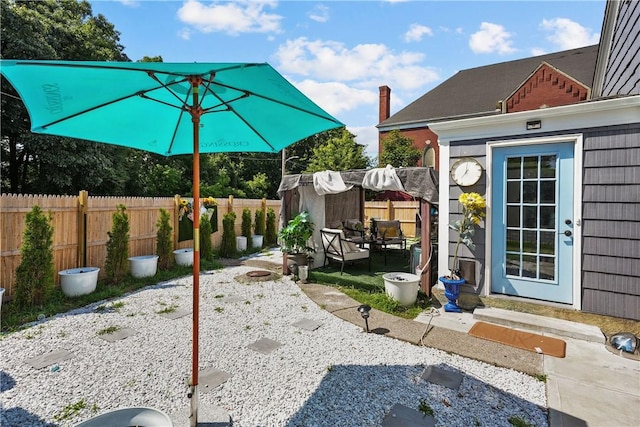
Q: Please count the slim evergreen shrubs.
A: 8